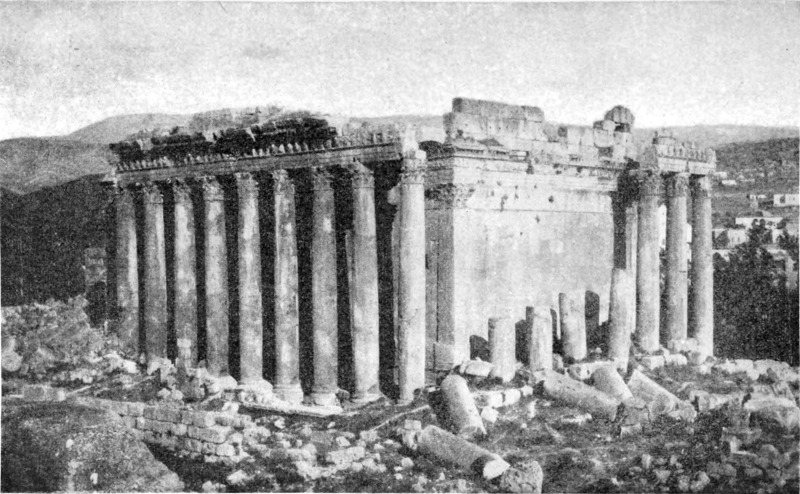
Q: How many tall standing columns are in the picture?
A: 12